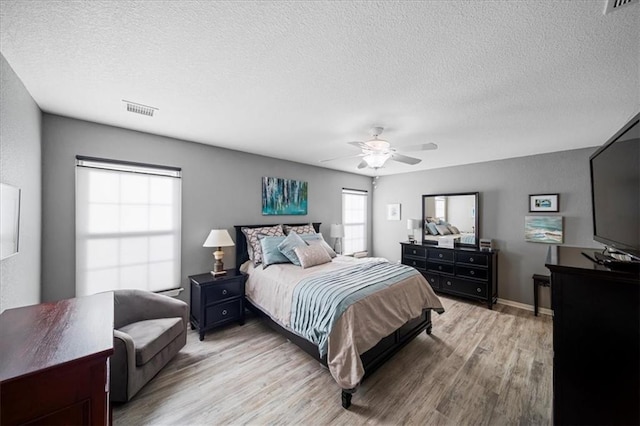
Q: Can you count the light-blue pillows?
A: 3